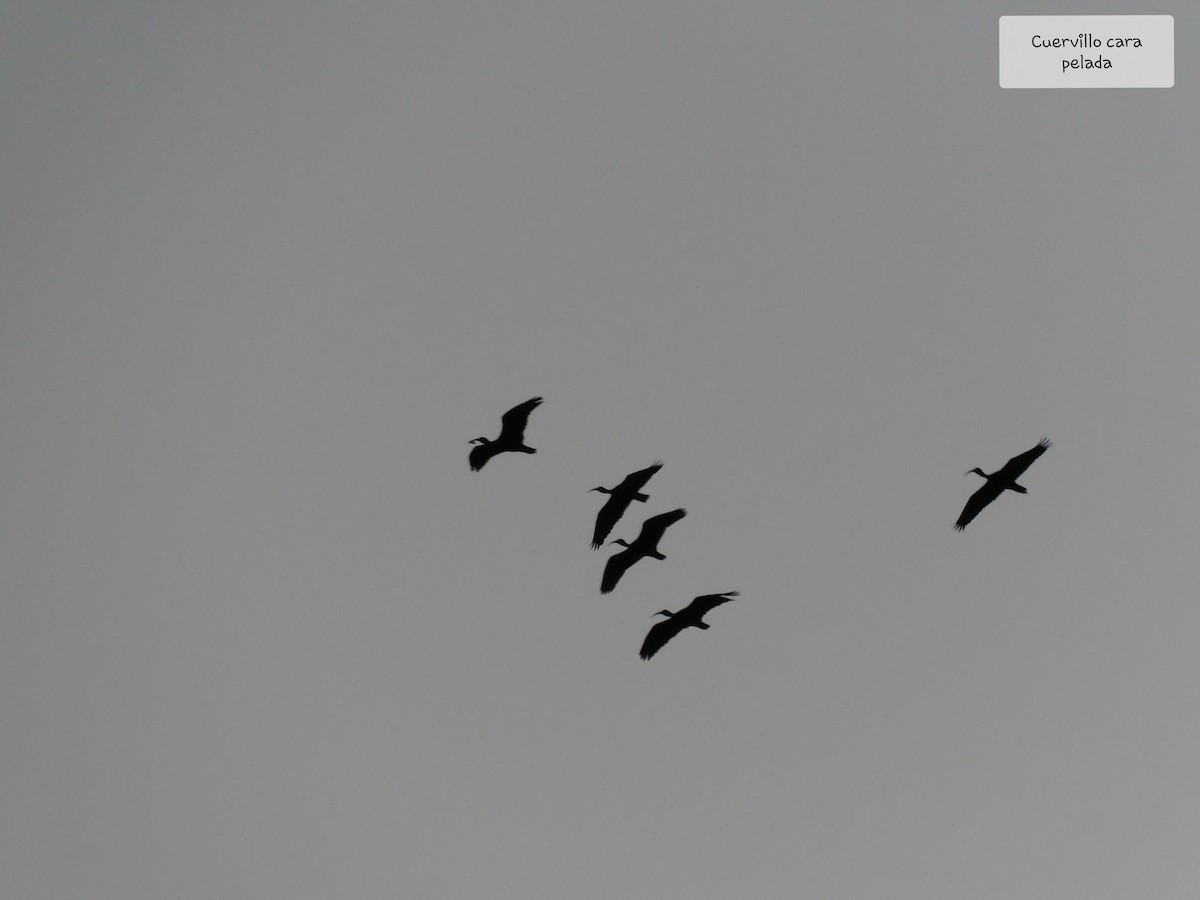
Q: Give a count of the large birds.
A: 5